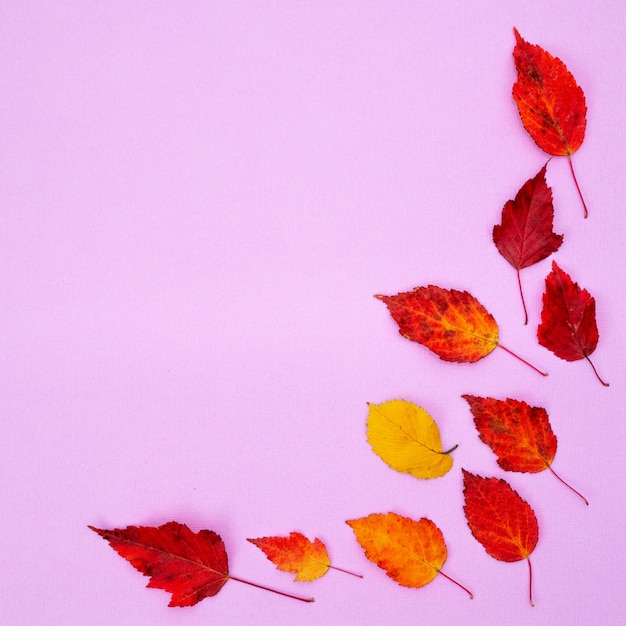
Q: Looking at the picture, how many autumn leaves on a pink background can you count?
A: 10